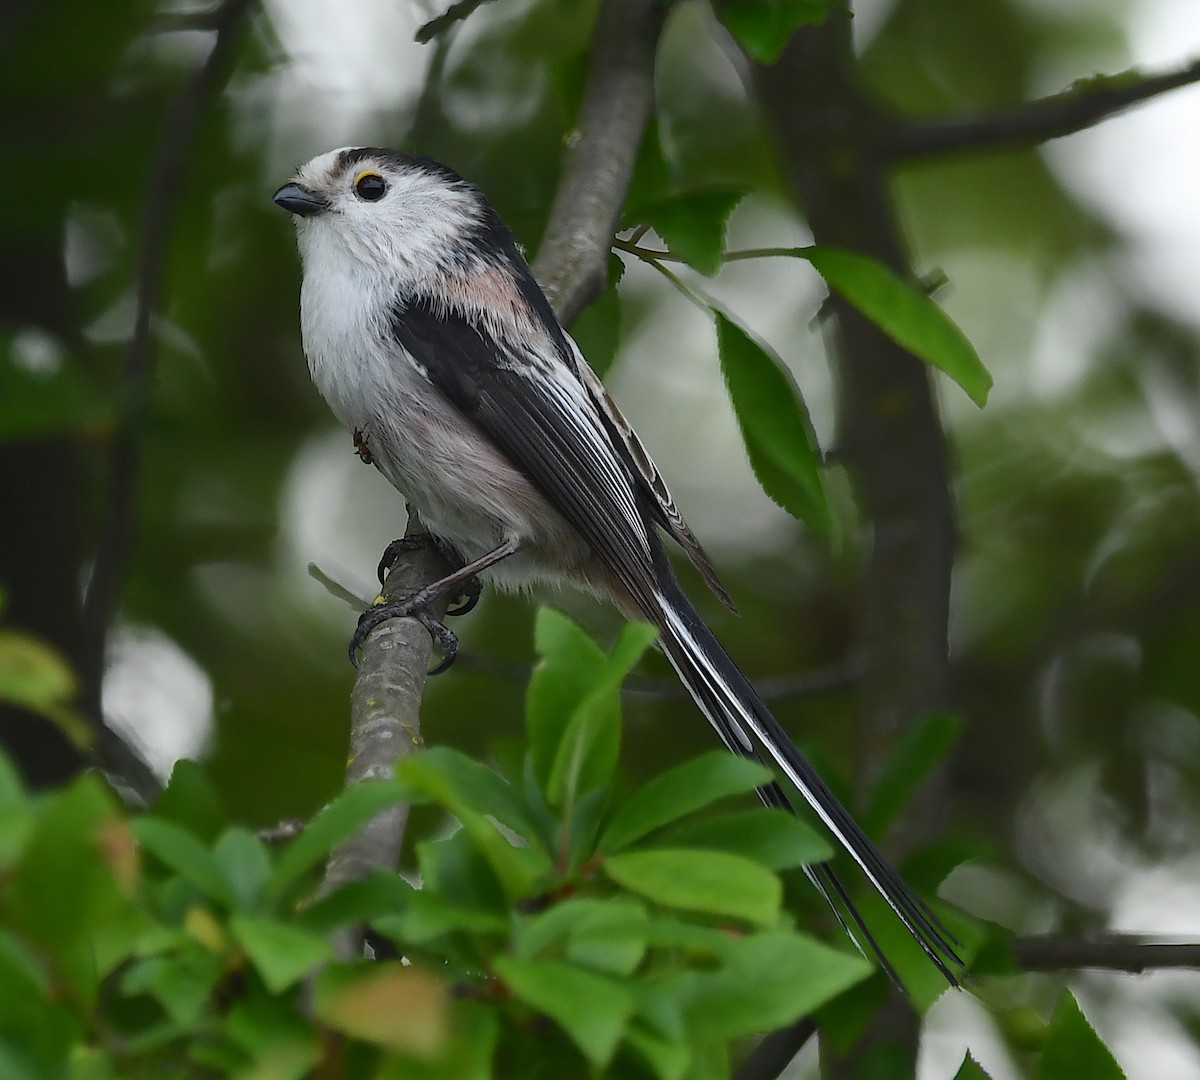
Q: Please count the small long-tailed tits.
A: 1